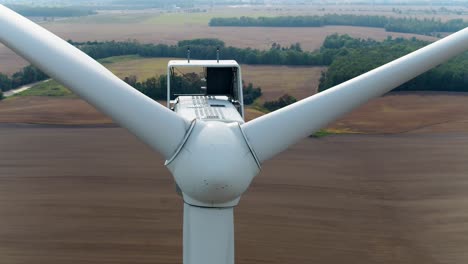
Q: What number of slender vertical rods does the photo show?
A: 2